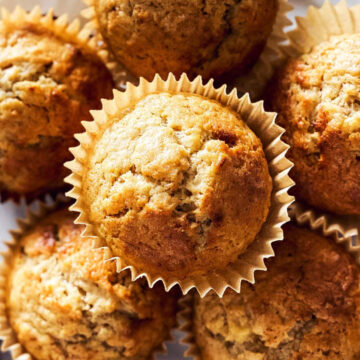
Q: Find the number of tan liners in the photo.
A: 6